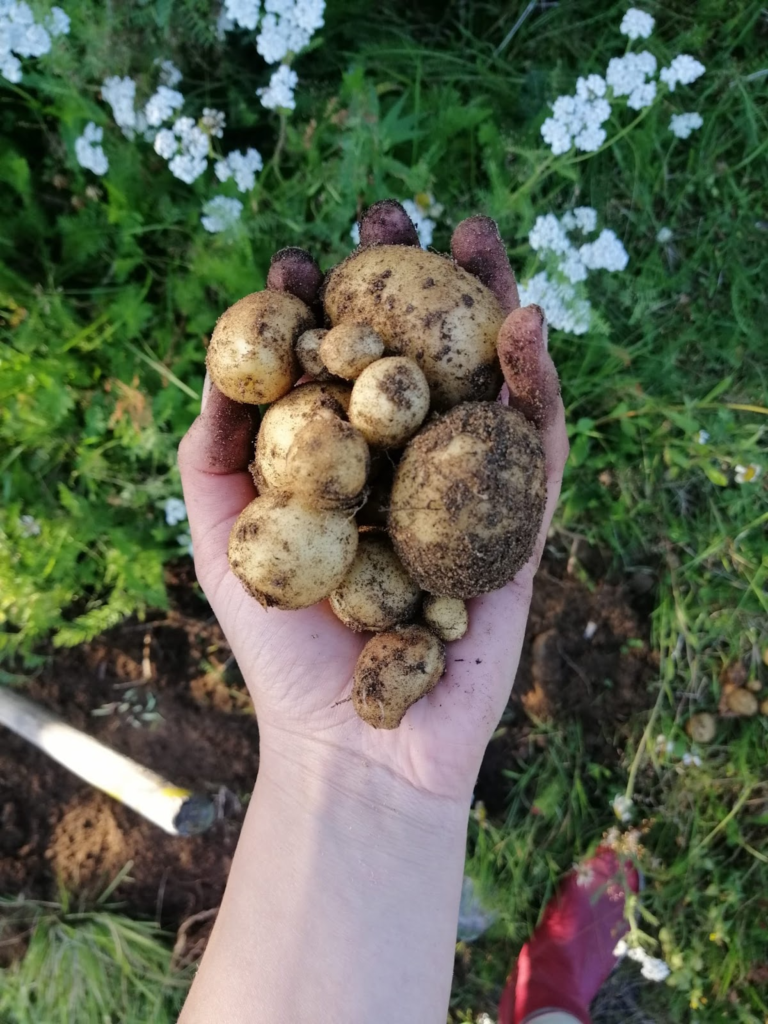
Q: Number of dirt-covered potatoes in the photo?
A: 12